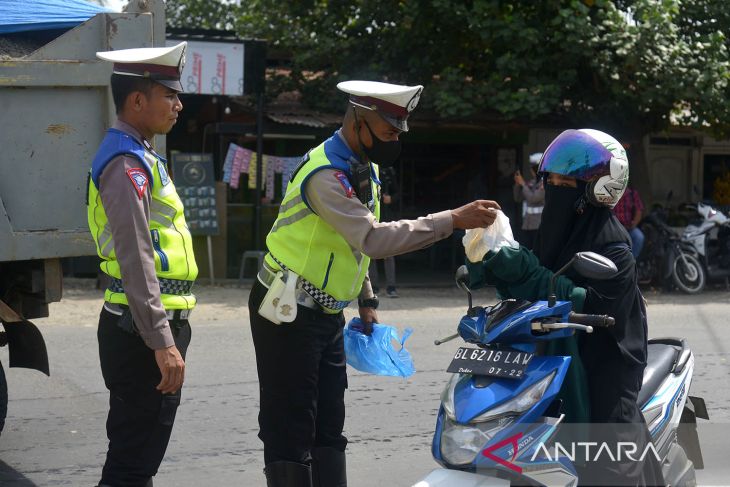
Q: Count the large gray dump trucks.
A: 1